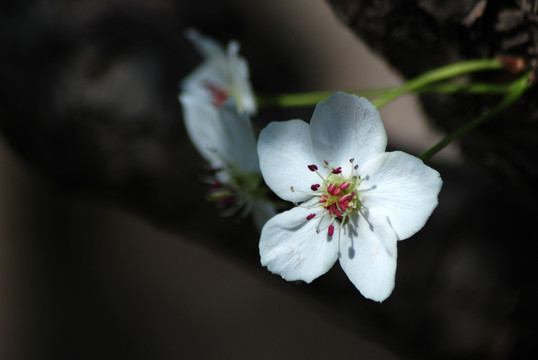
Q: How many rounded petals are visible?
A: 5